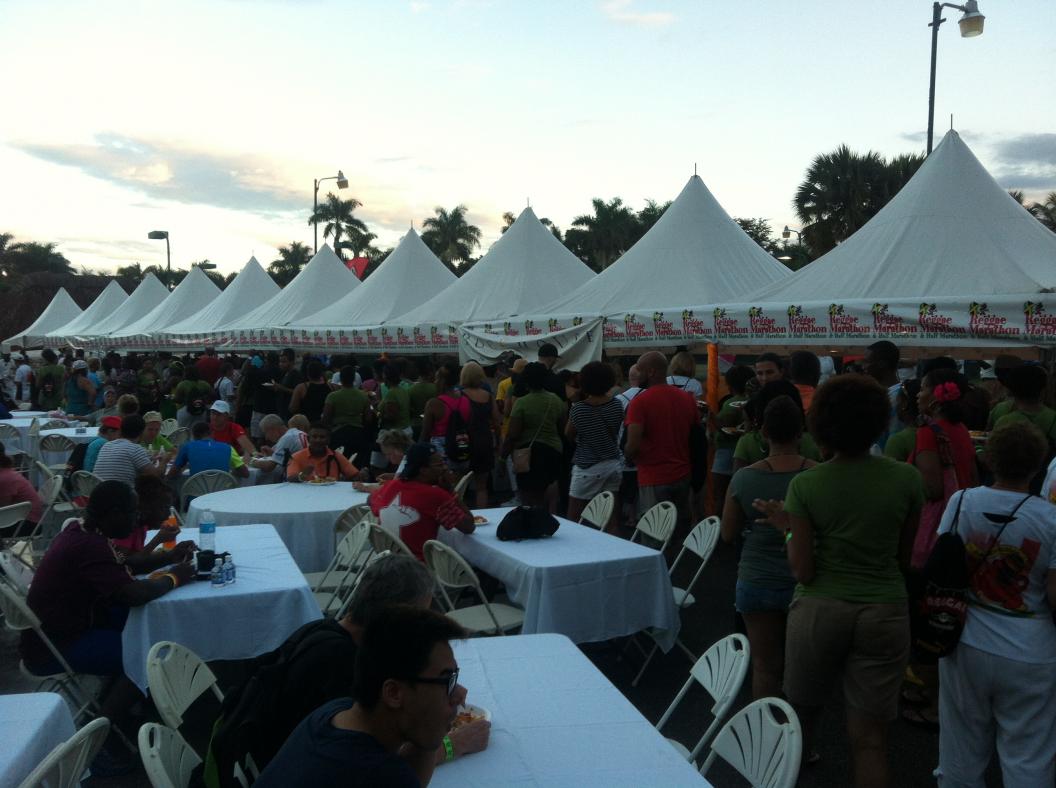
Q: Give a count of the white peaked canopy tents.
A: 10